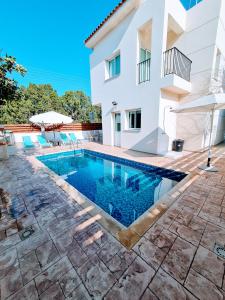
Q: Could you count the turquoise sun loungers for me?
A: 4